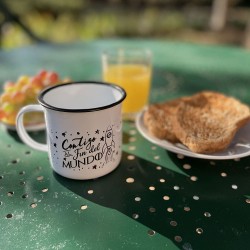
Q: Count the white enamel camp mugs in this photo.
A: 1